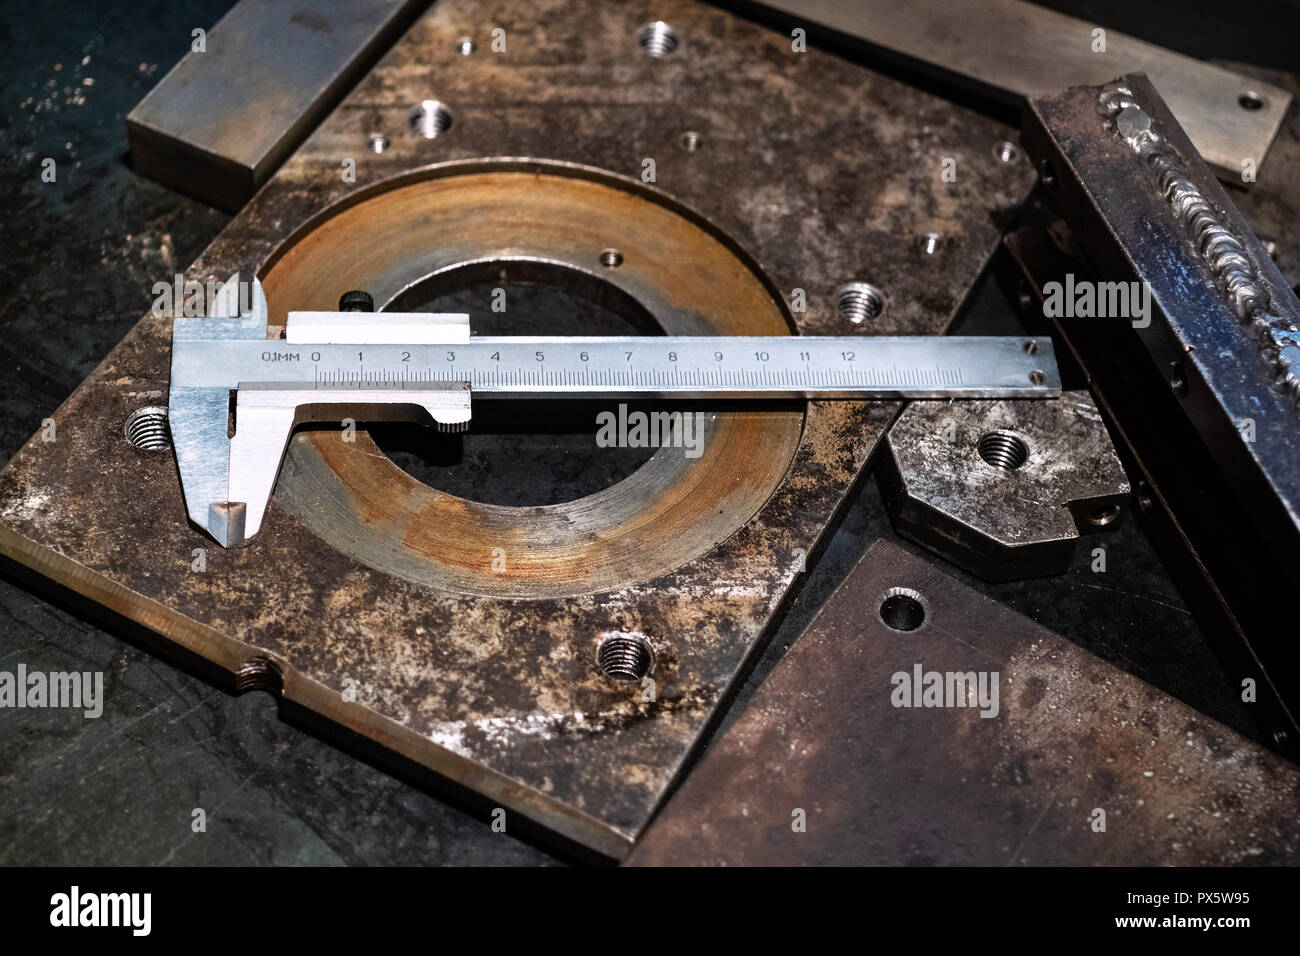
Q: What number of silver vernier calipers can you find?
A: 1